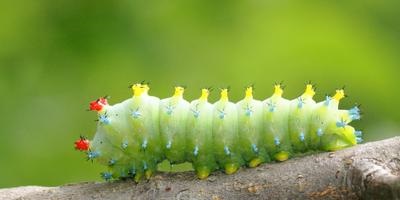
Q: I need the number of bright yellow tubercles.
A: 8